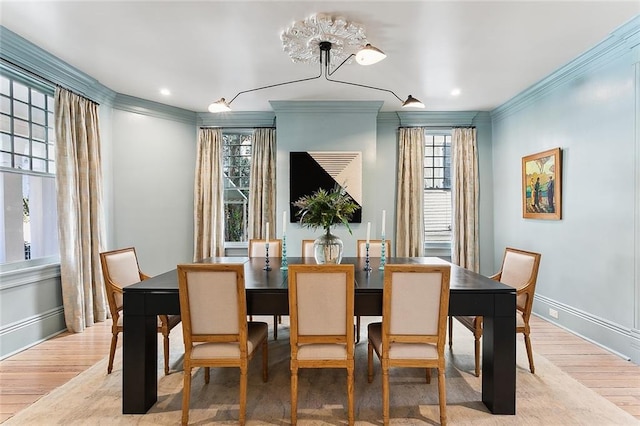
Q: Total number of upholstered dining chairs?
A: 8